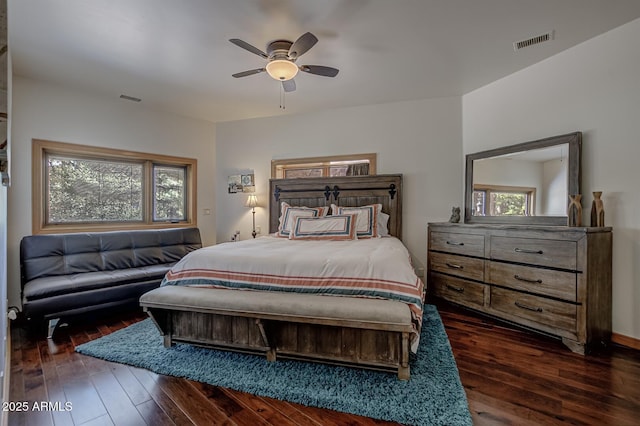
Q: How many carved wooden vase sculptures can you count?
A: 2